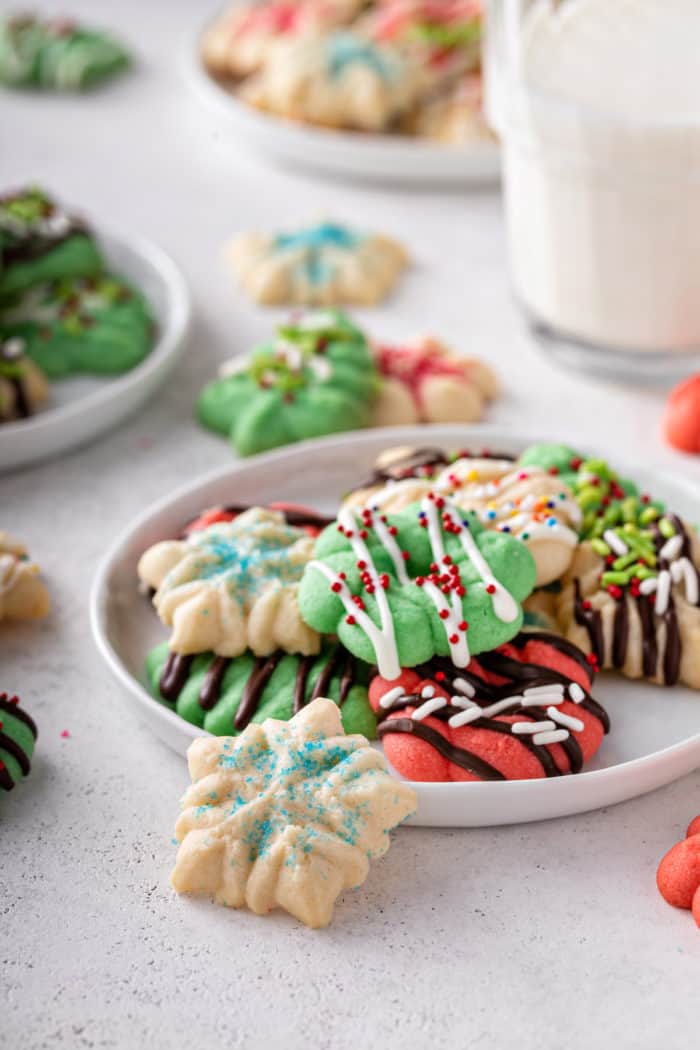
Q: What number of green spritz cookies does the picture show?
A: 8